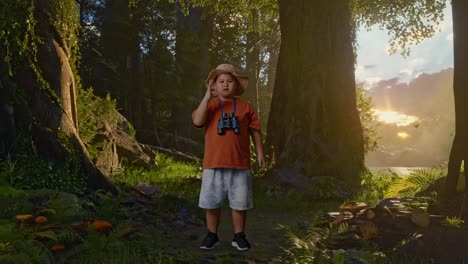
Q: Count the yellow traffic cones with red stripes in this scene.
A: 0